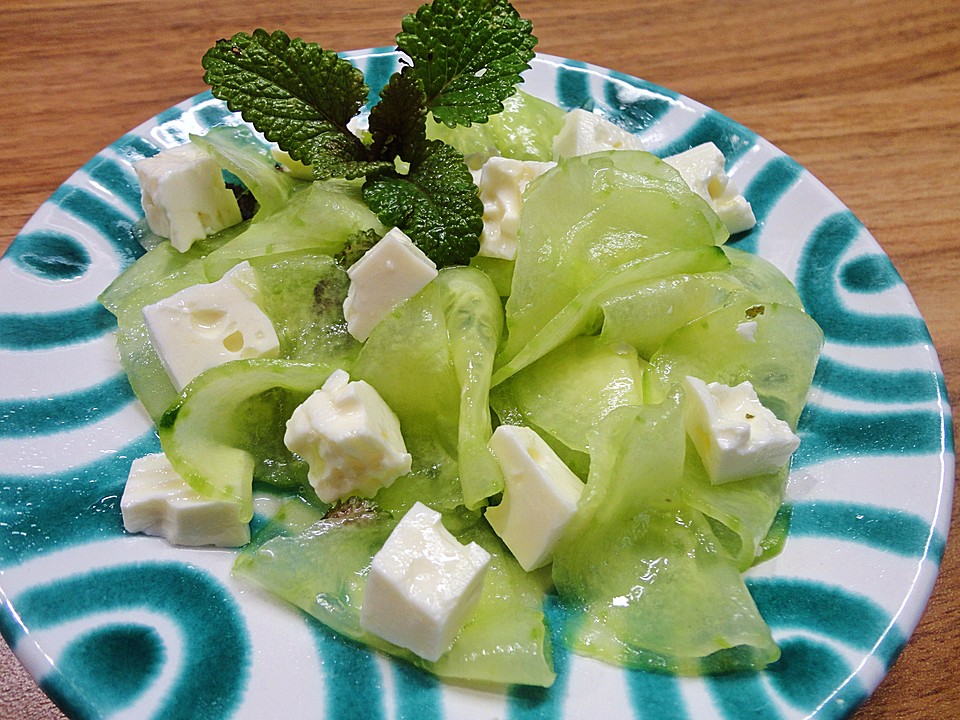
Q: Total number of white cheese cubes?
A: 11